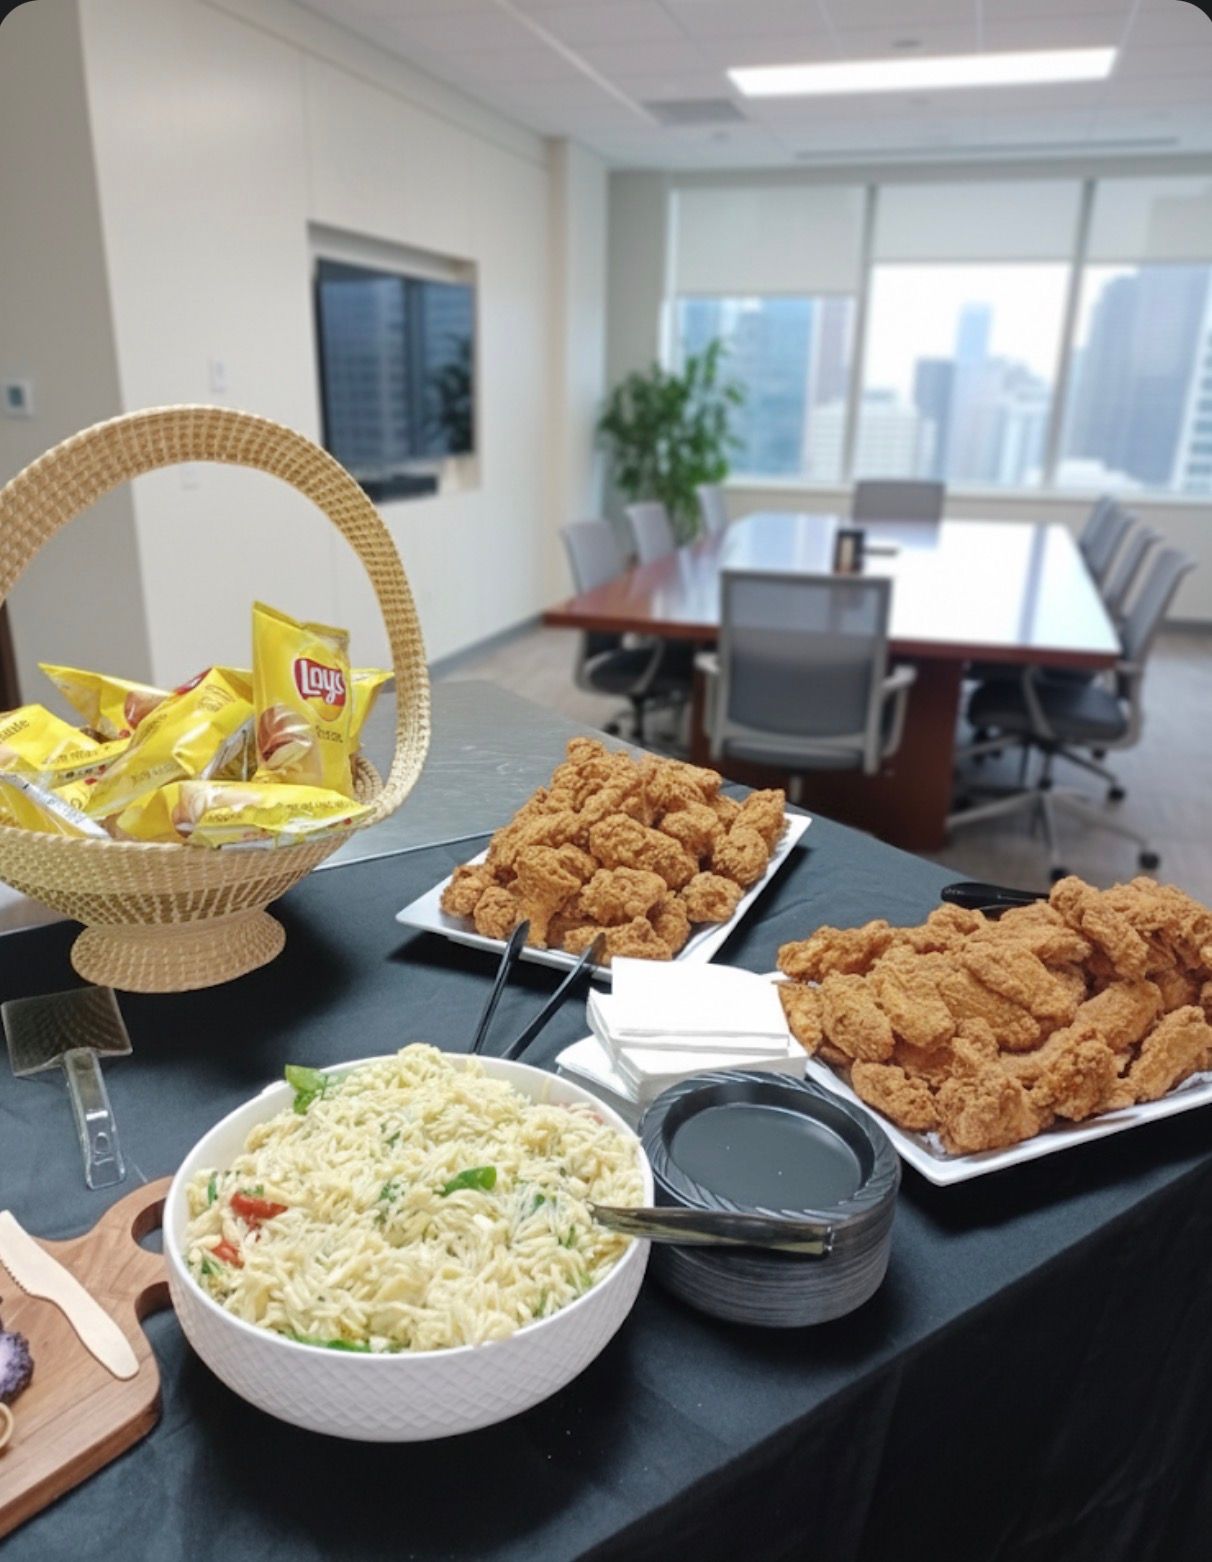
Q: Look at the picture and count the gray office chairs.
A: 9